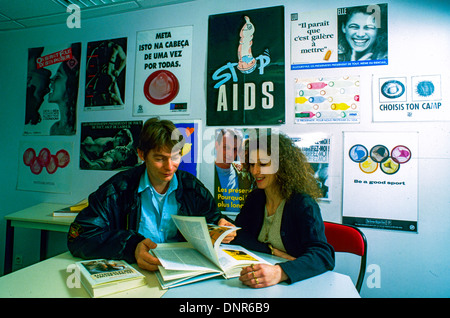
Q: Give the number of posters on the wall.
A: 13